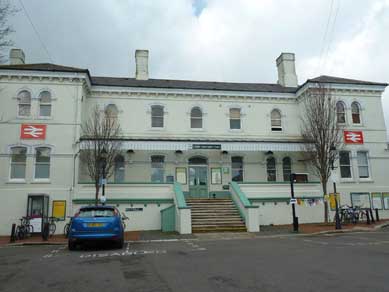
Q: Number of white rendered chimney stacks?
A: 3